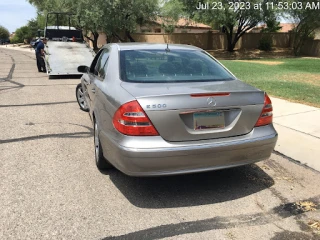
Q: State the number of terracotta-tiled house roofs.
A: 2